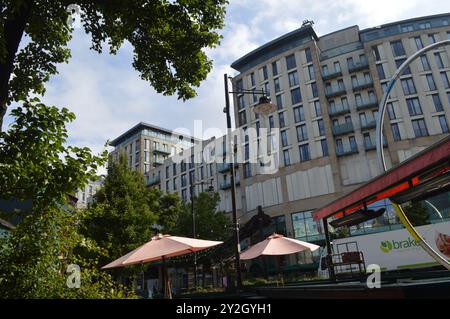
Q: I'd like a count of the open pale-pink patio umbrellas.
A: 2